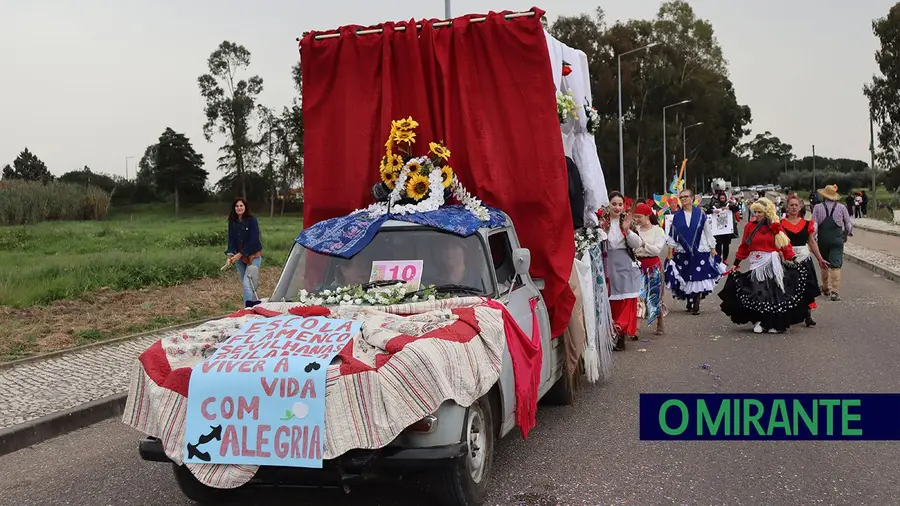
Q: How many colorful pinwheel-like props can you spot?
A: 1